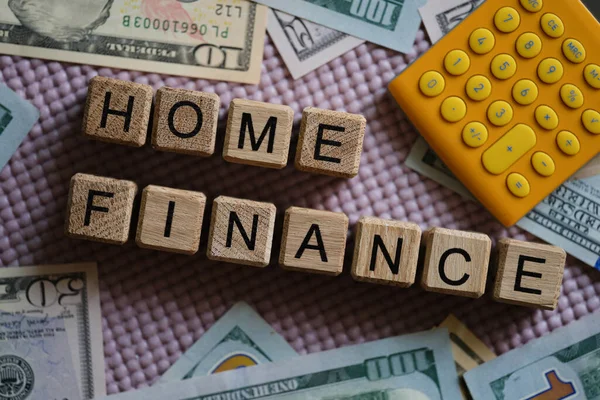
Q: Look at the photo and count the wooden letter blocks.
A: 11